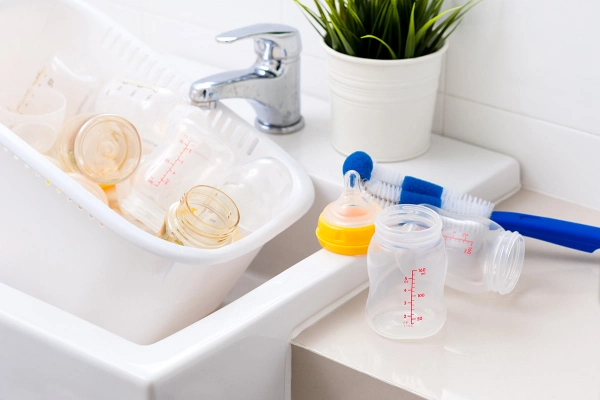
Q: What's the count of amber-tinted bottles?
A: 2